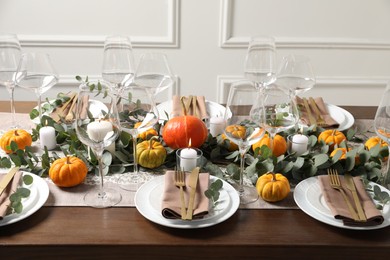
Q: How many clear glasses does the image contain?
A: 11